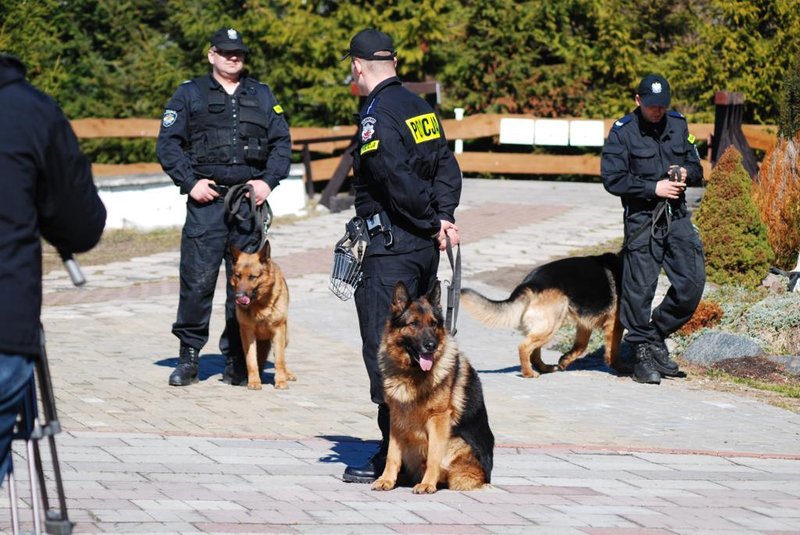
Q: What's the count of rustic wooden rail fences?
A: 1